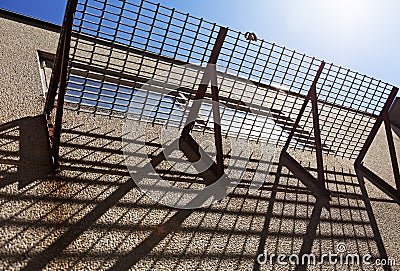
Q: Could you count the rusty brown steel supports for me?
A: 4